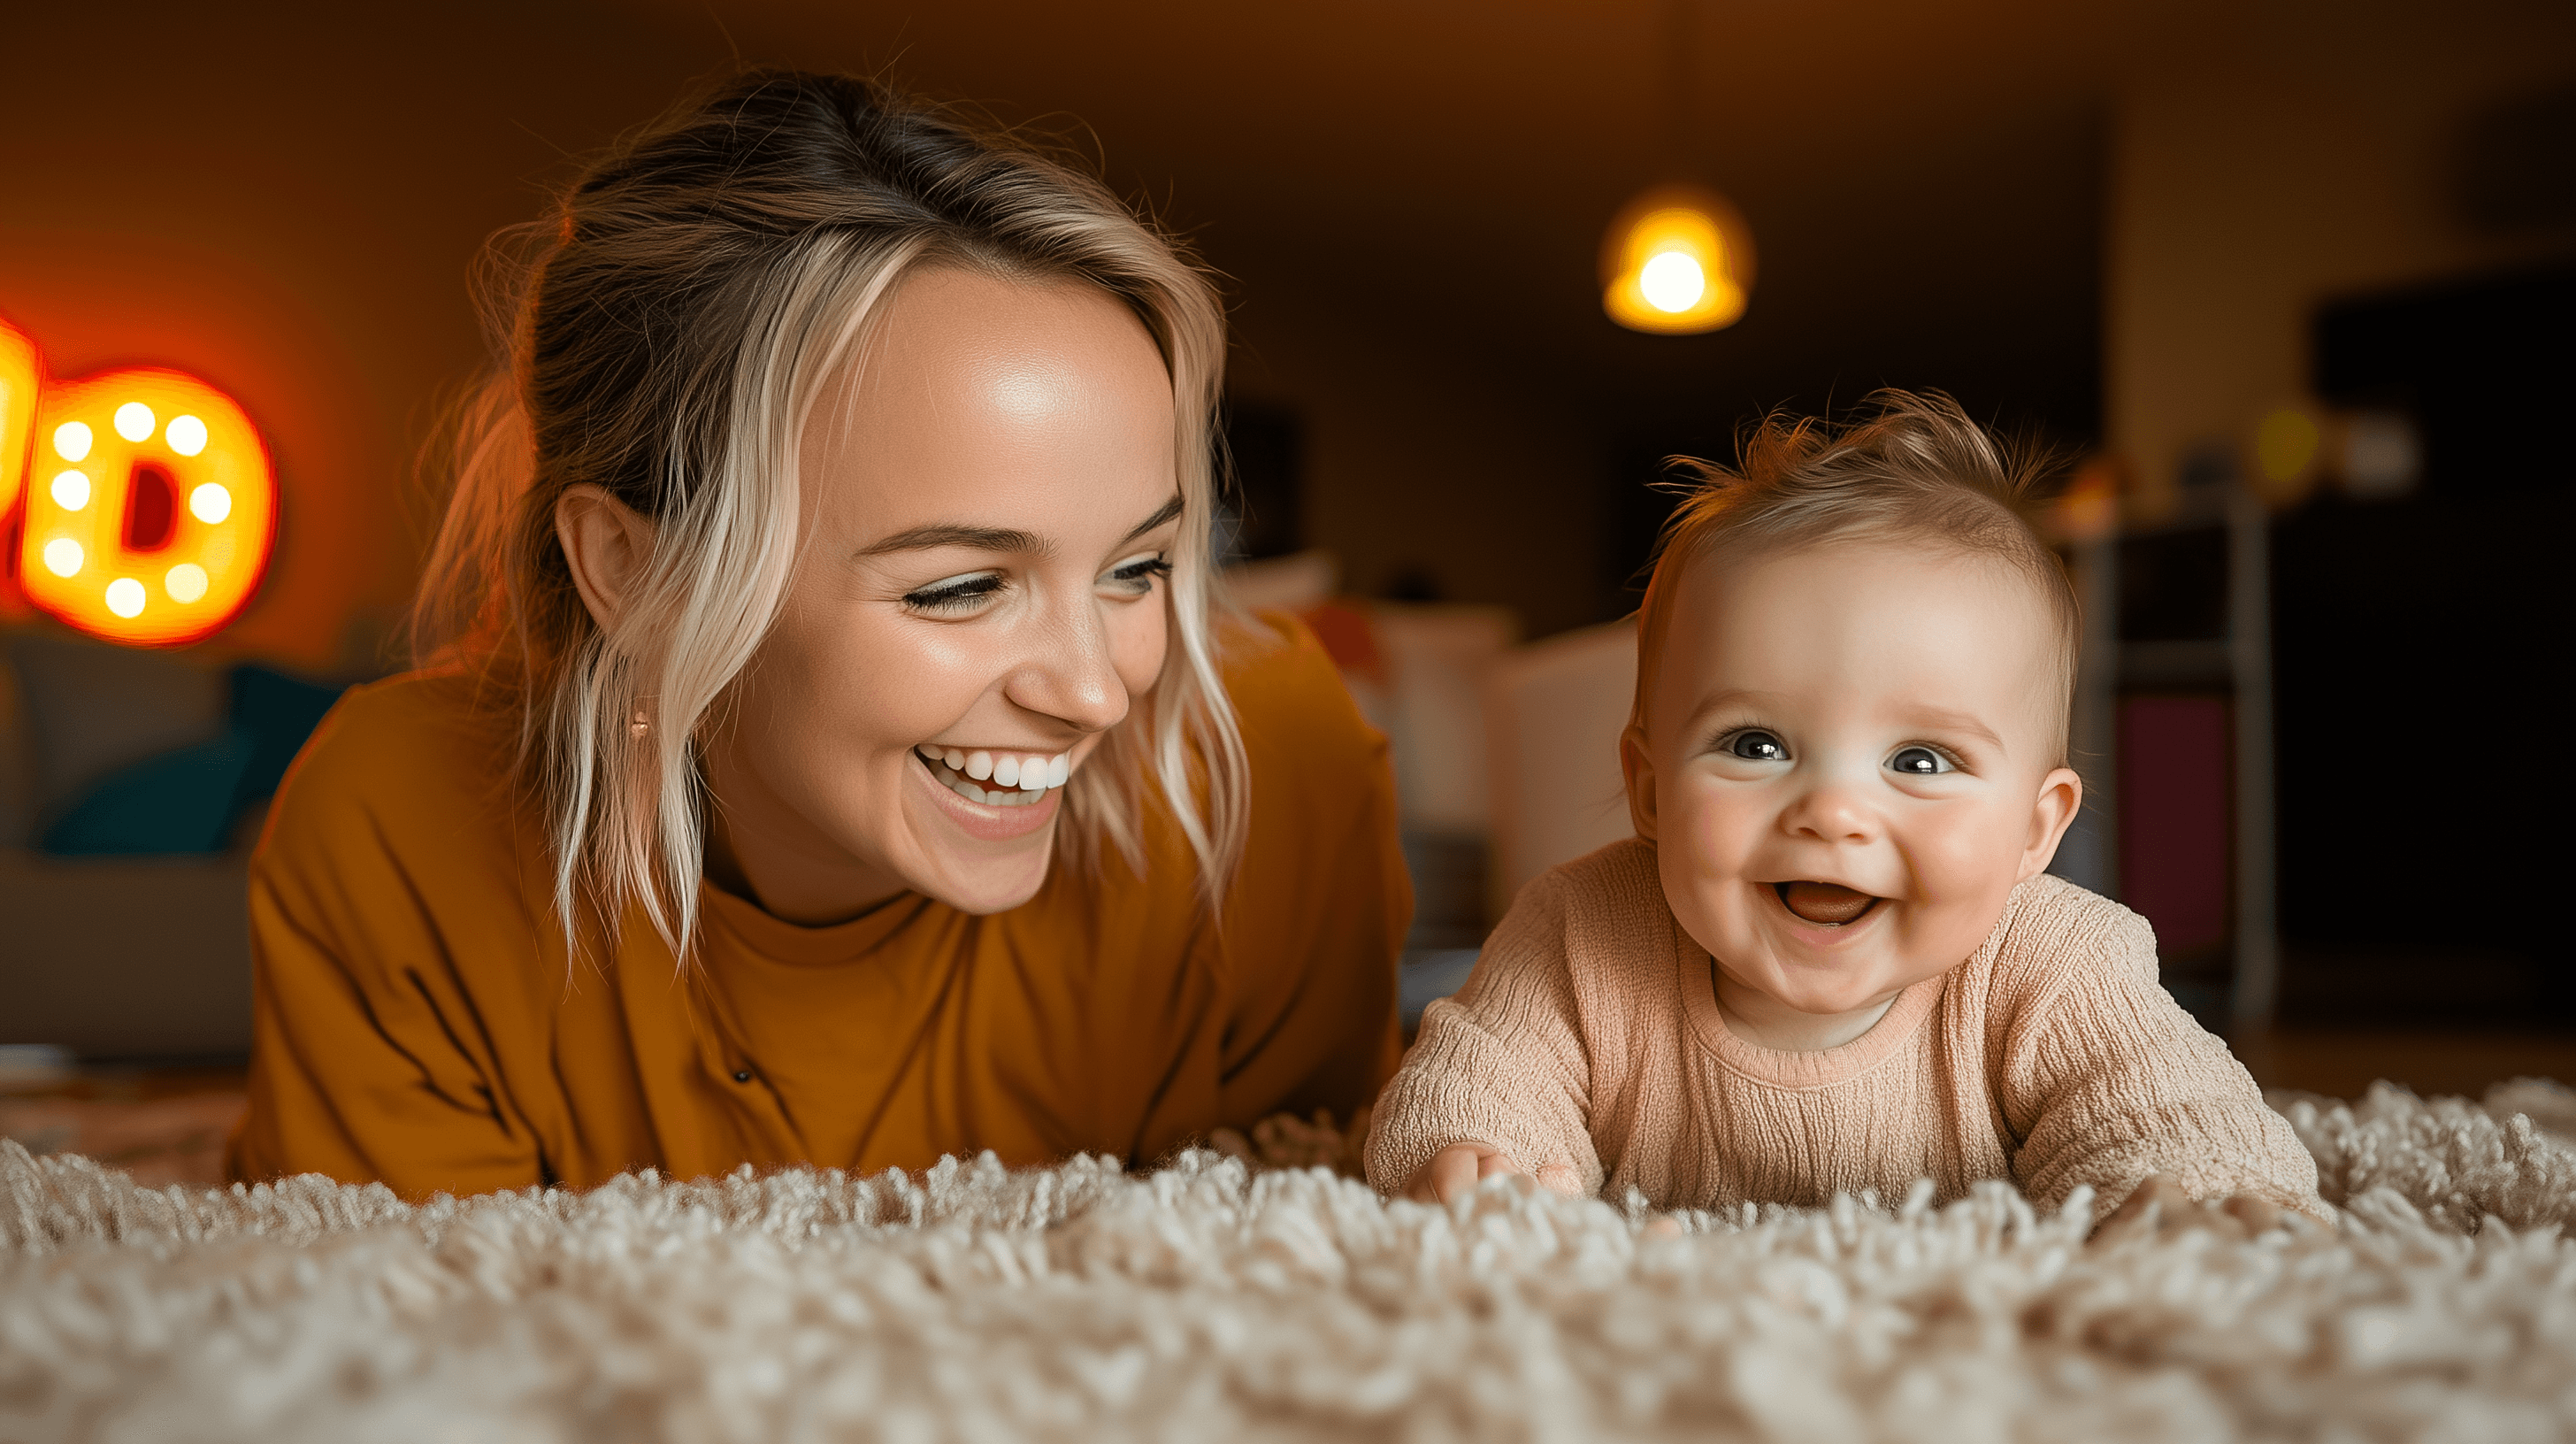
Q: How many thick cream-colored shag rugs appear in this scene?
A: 1